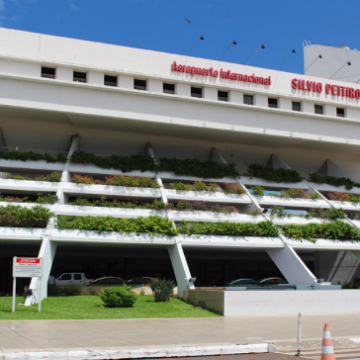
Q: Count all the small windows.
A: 12